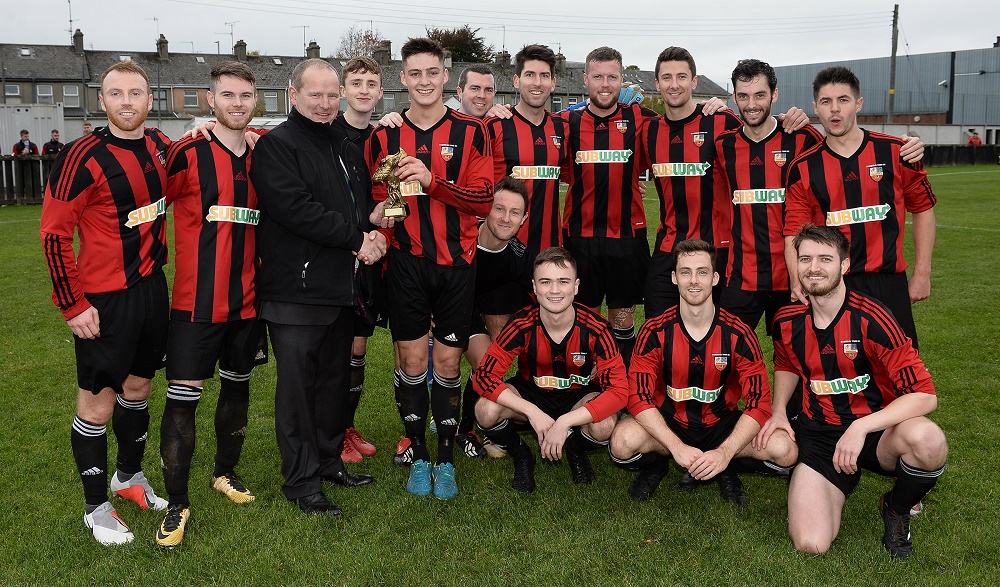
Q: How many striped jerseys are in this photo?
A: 11